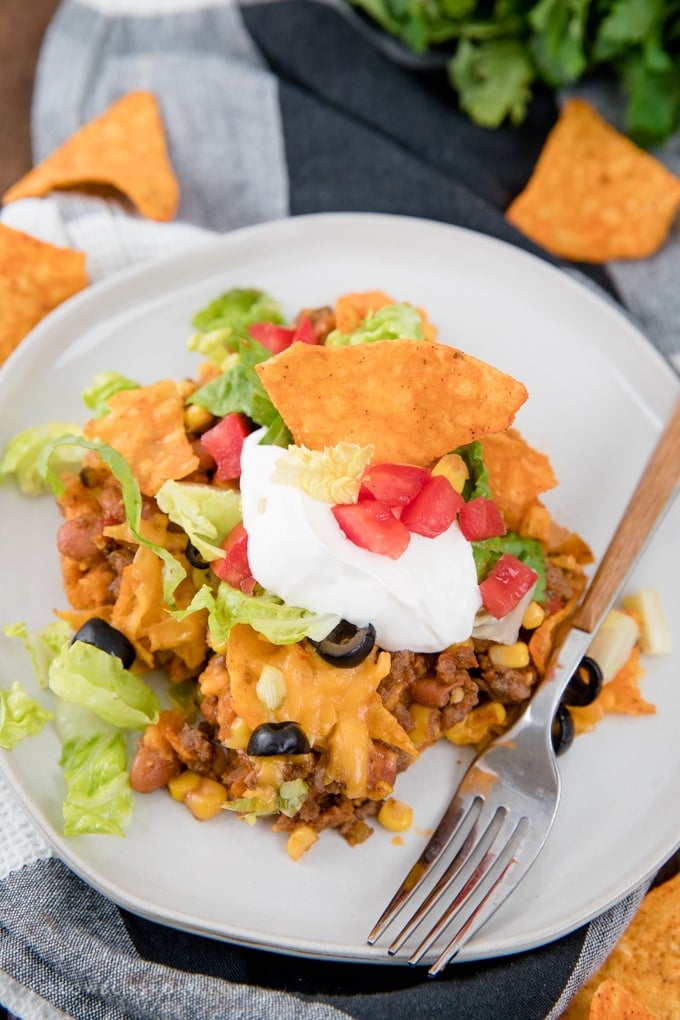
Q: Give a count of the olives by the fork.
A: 2